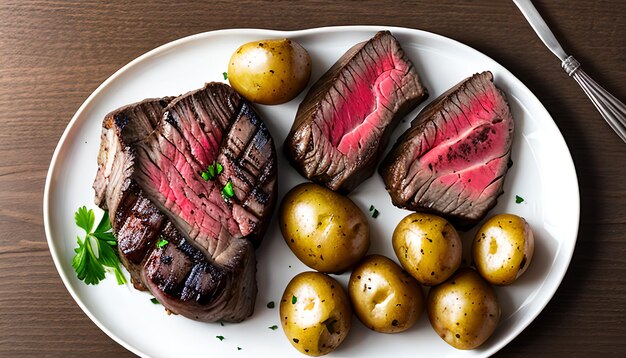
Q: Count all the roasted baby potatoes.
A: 7